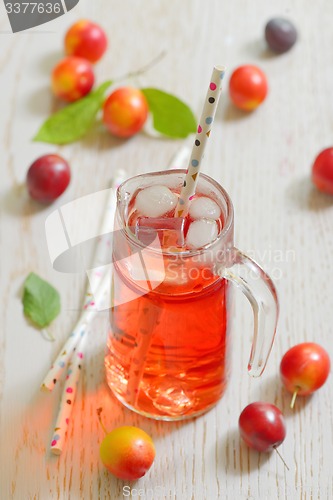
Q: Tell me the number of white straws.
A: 3